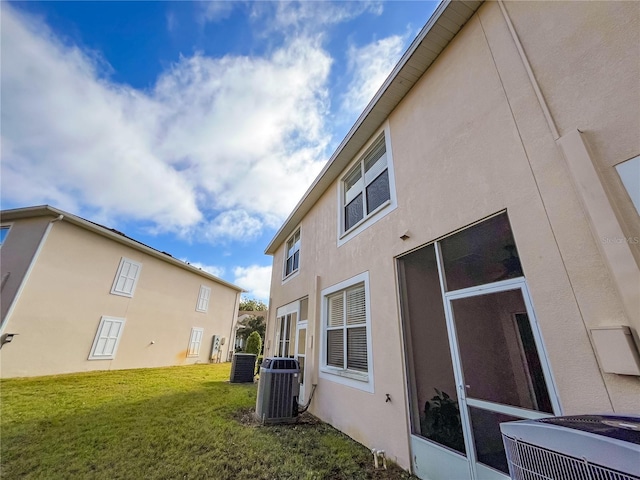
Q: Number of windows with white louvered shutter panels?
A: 4